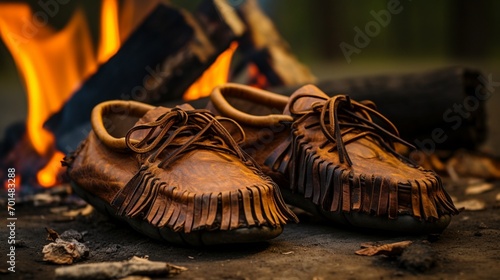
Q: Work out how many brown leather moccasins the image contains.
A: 2